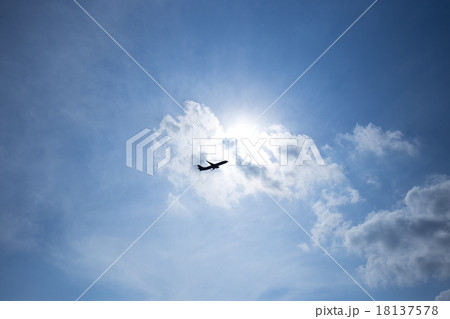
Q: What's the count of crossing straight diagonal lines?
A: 2